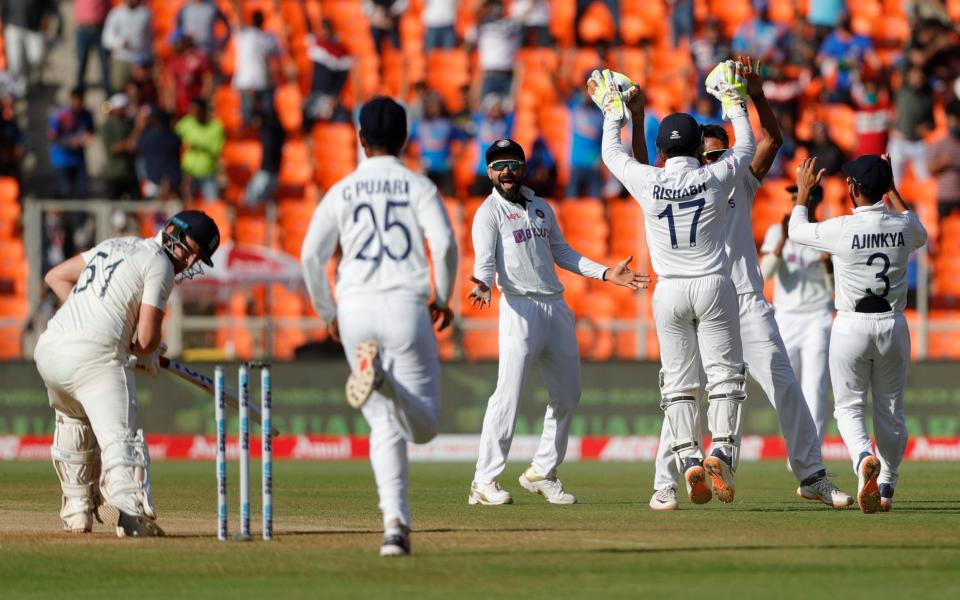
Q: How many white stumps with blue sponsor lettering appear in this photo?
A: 3